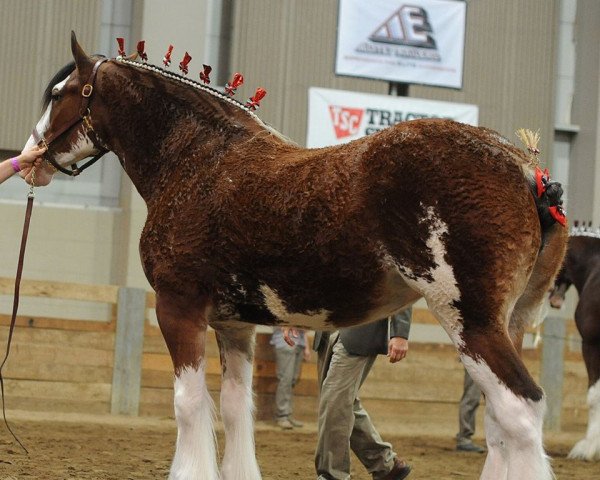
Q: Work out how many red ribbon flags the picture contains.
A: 7